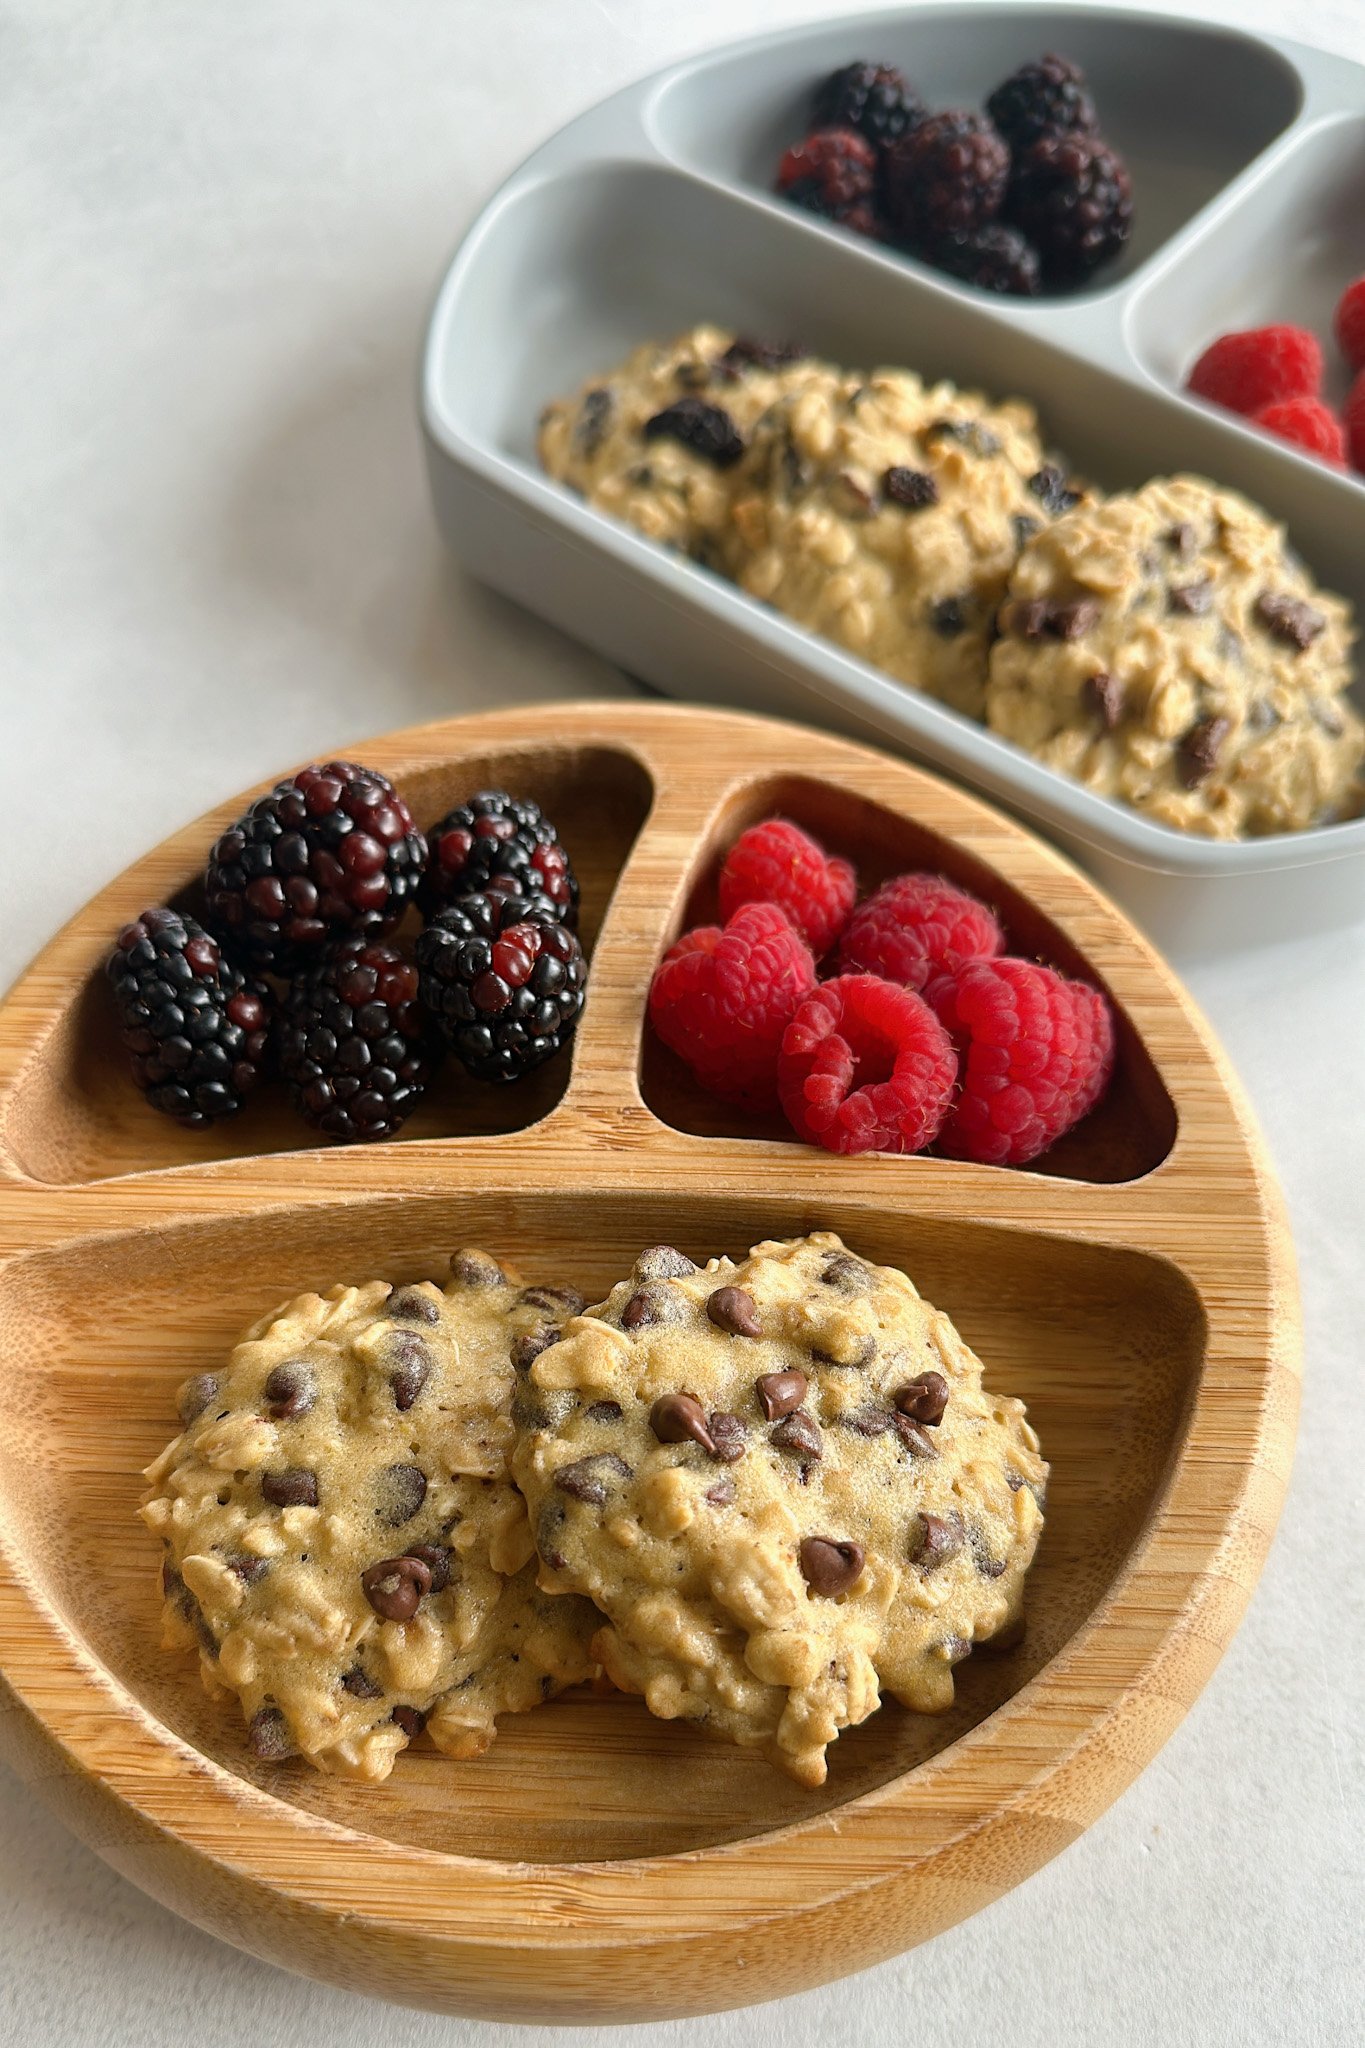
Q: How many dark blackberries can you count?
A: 11